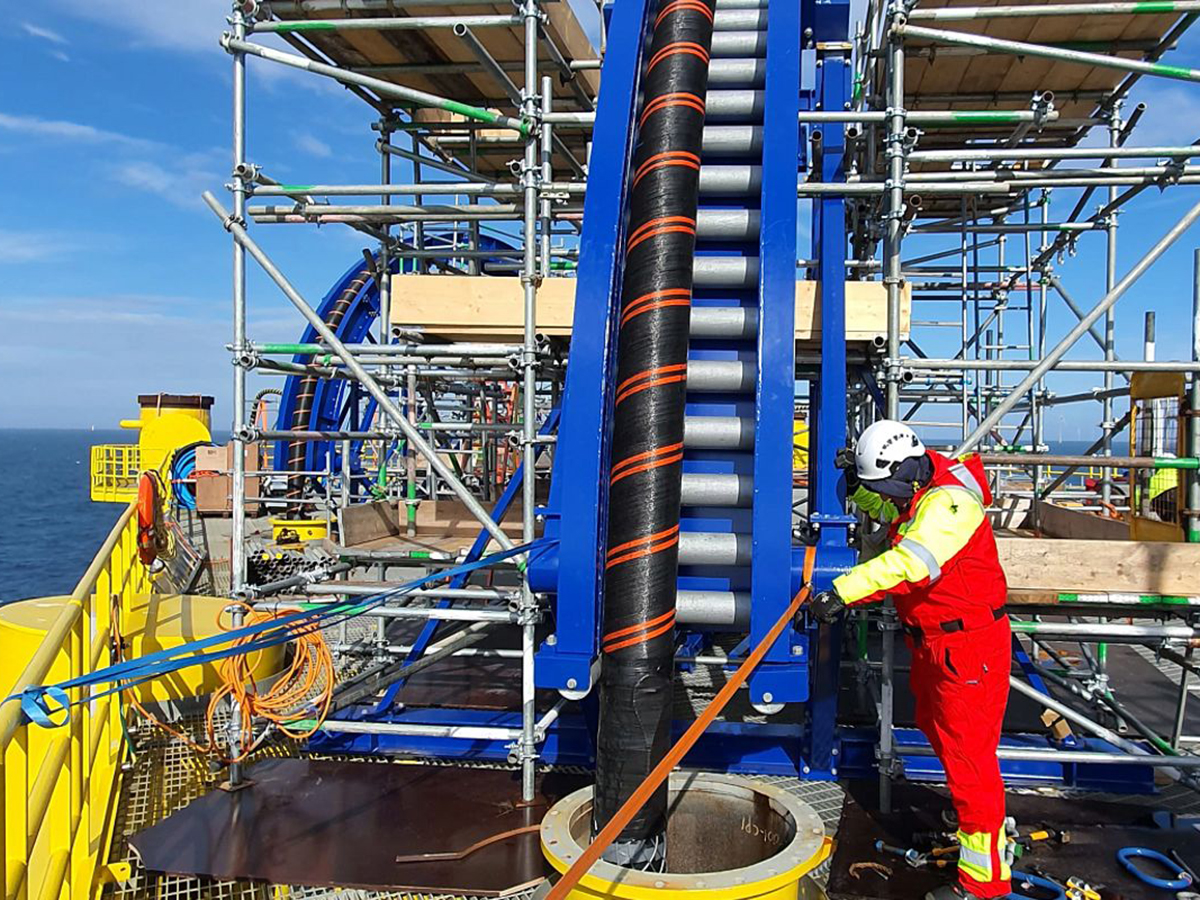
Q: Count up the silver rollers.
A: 15